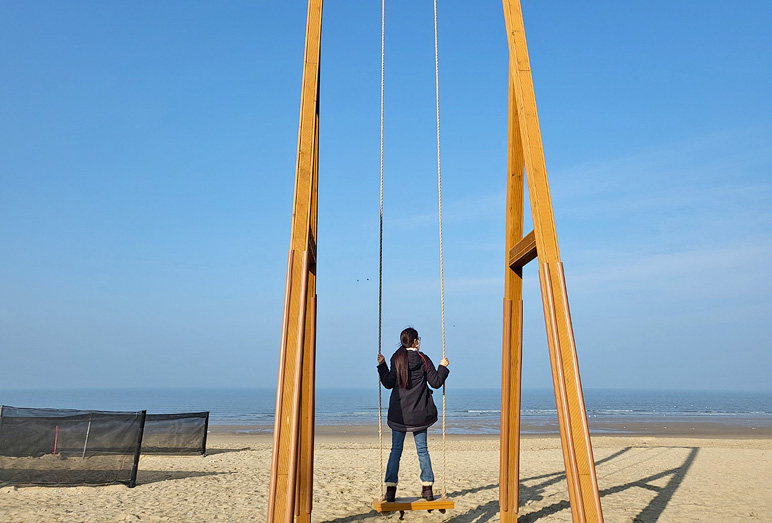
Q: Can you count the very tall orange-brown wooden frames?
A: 2